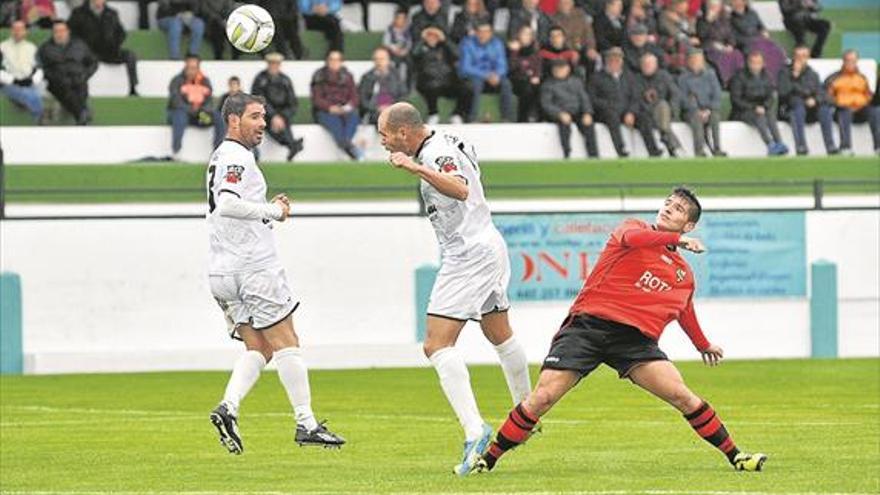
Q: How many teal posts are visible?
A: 3